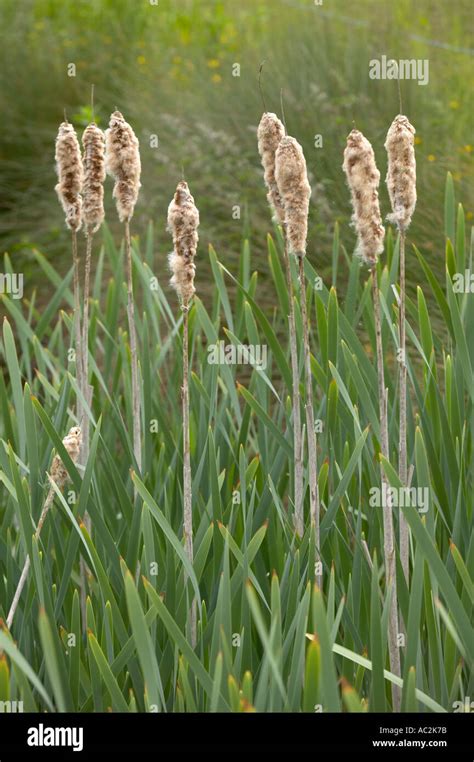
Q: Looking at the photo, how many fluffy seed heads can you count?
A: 9